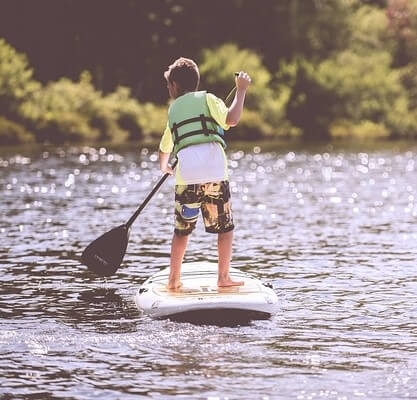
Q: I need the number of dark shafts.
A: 1